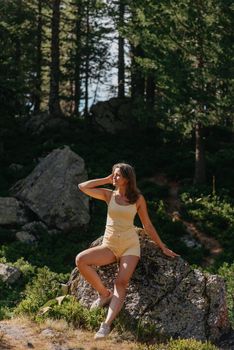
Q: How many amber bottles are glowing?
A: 0